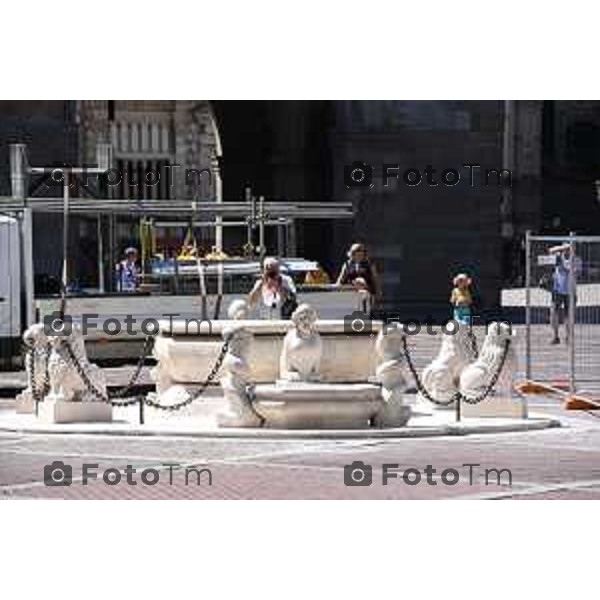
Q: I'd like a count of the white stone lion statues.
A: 4